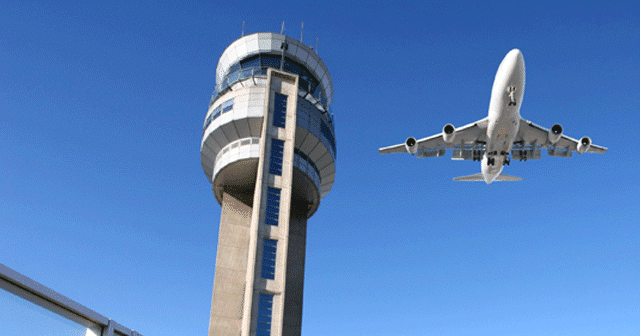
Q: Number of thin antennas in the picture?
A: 4